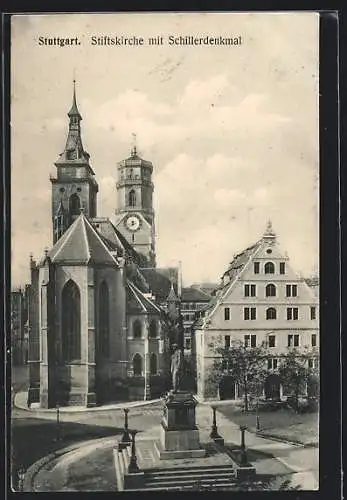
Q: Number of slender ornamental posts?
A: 4